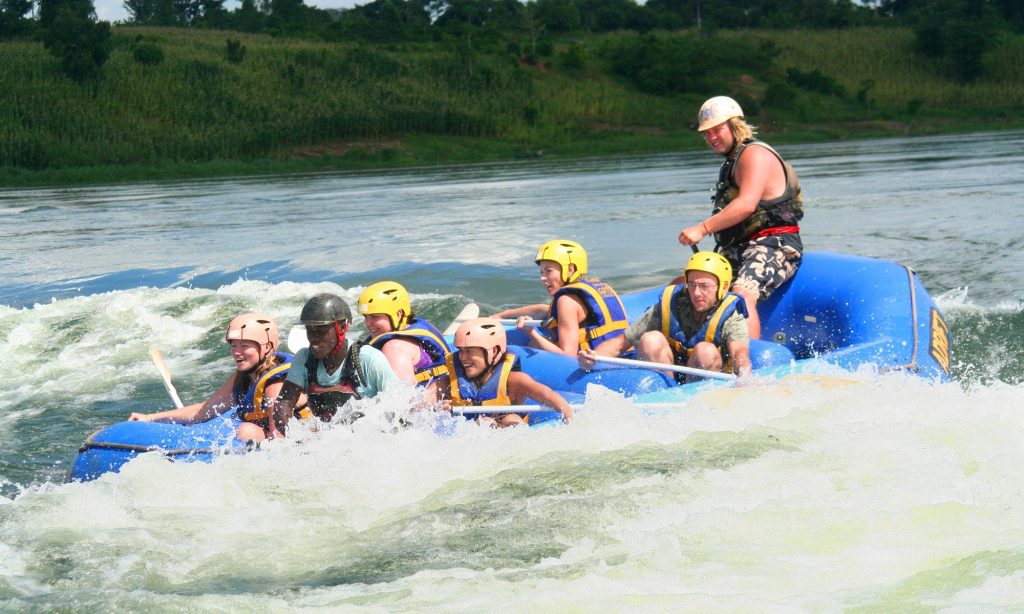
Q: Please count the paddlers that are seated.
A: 6